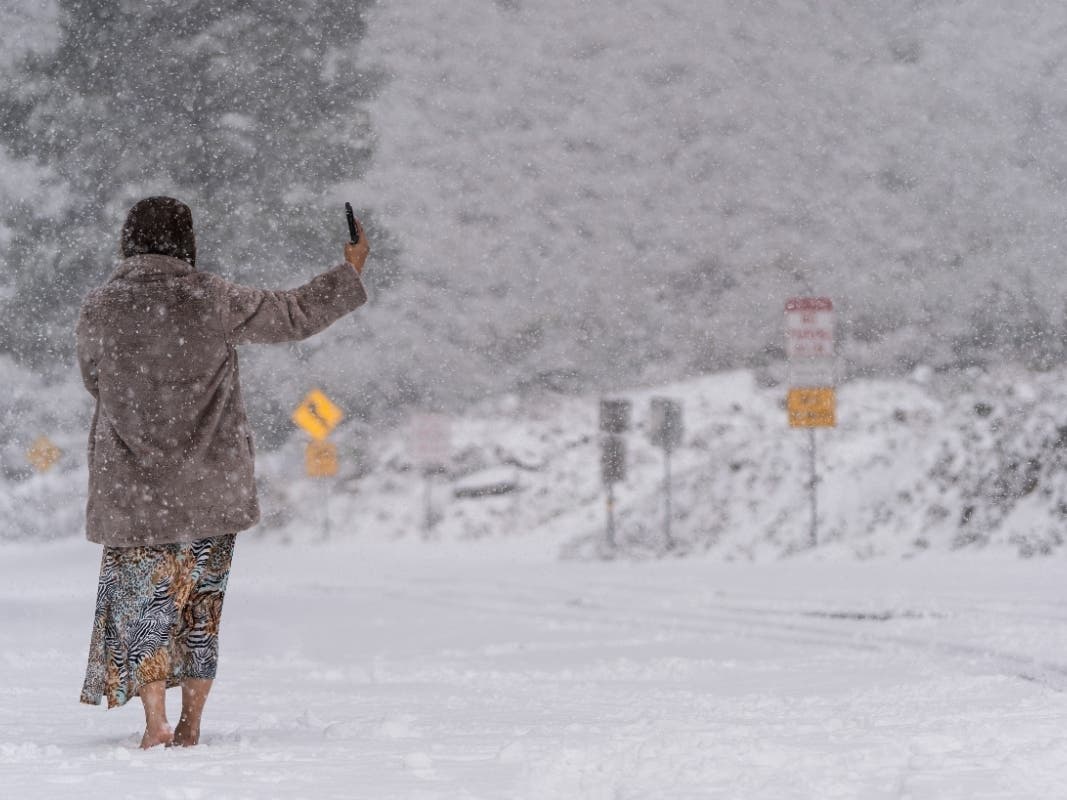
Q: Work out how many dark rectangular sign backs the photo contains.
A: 3